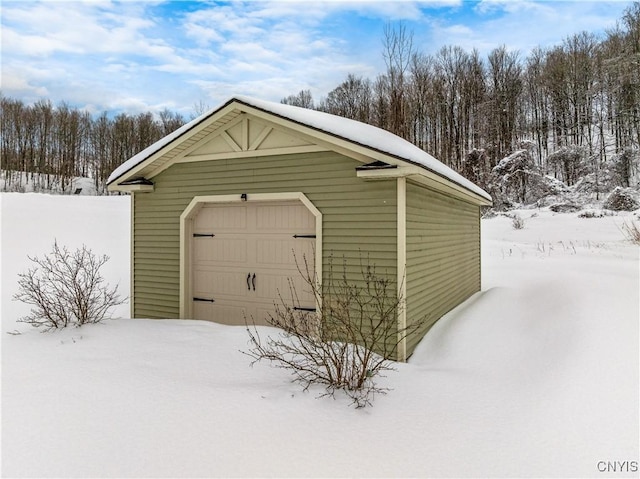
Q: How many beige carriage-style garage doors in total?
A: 1